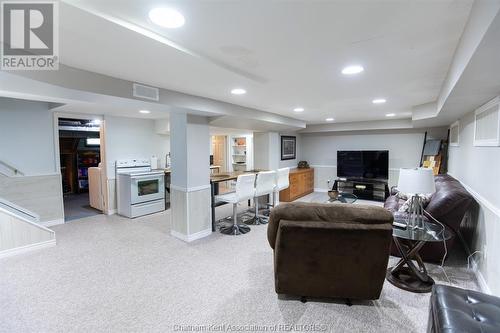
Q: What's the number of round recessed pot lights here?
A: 8